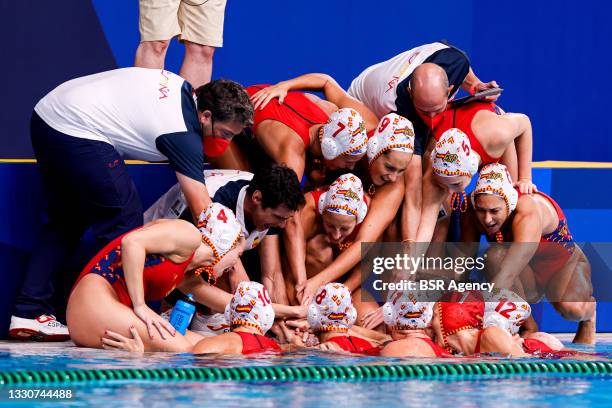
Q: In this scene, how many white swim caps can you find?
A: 10